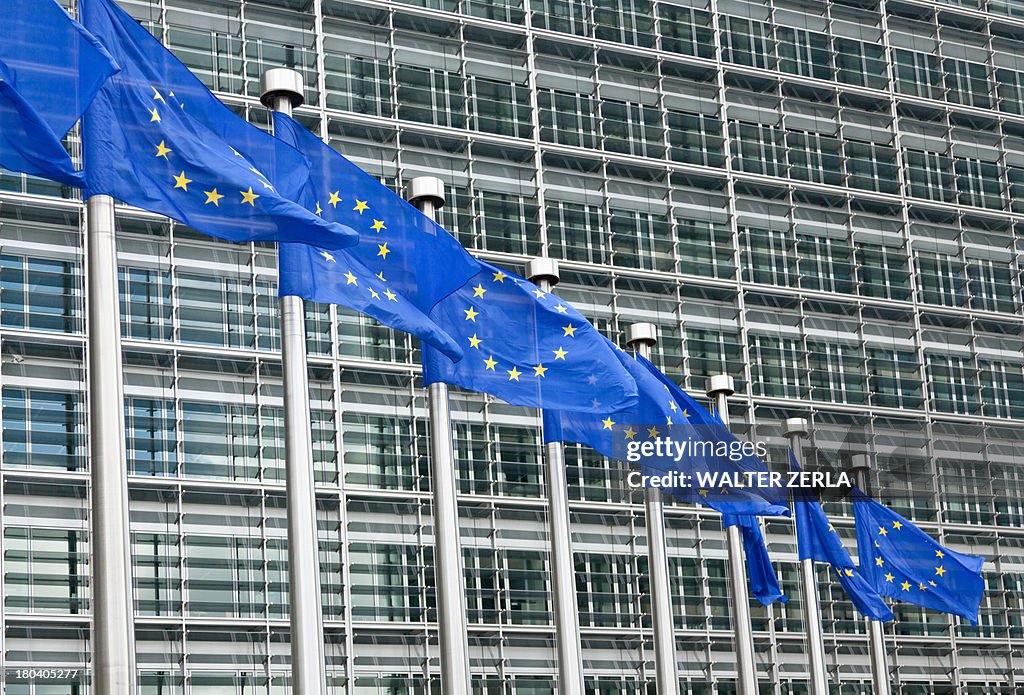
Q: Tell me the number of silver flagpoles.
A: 8